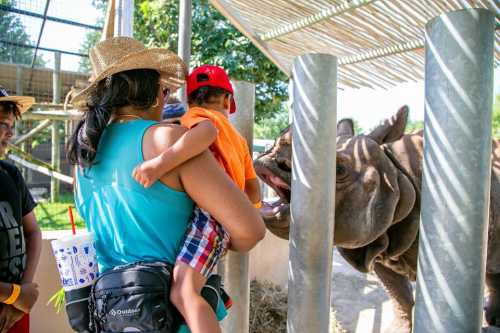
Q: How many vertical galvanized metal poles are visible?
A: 3